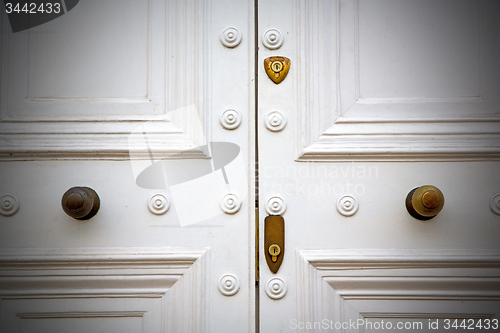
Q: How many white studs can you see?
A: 12